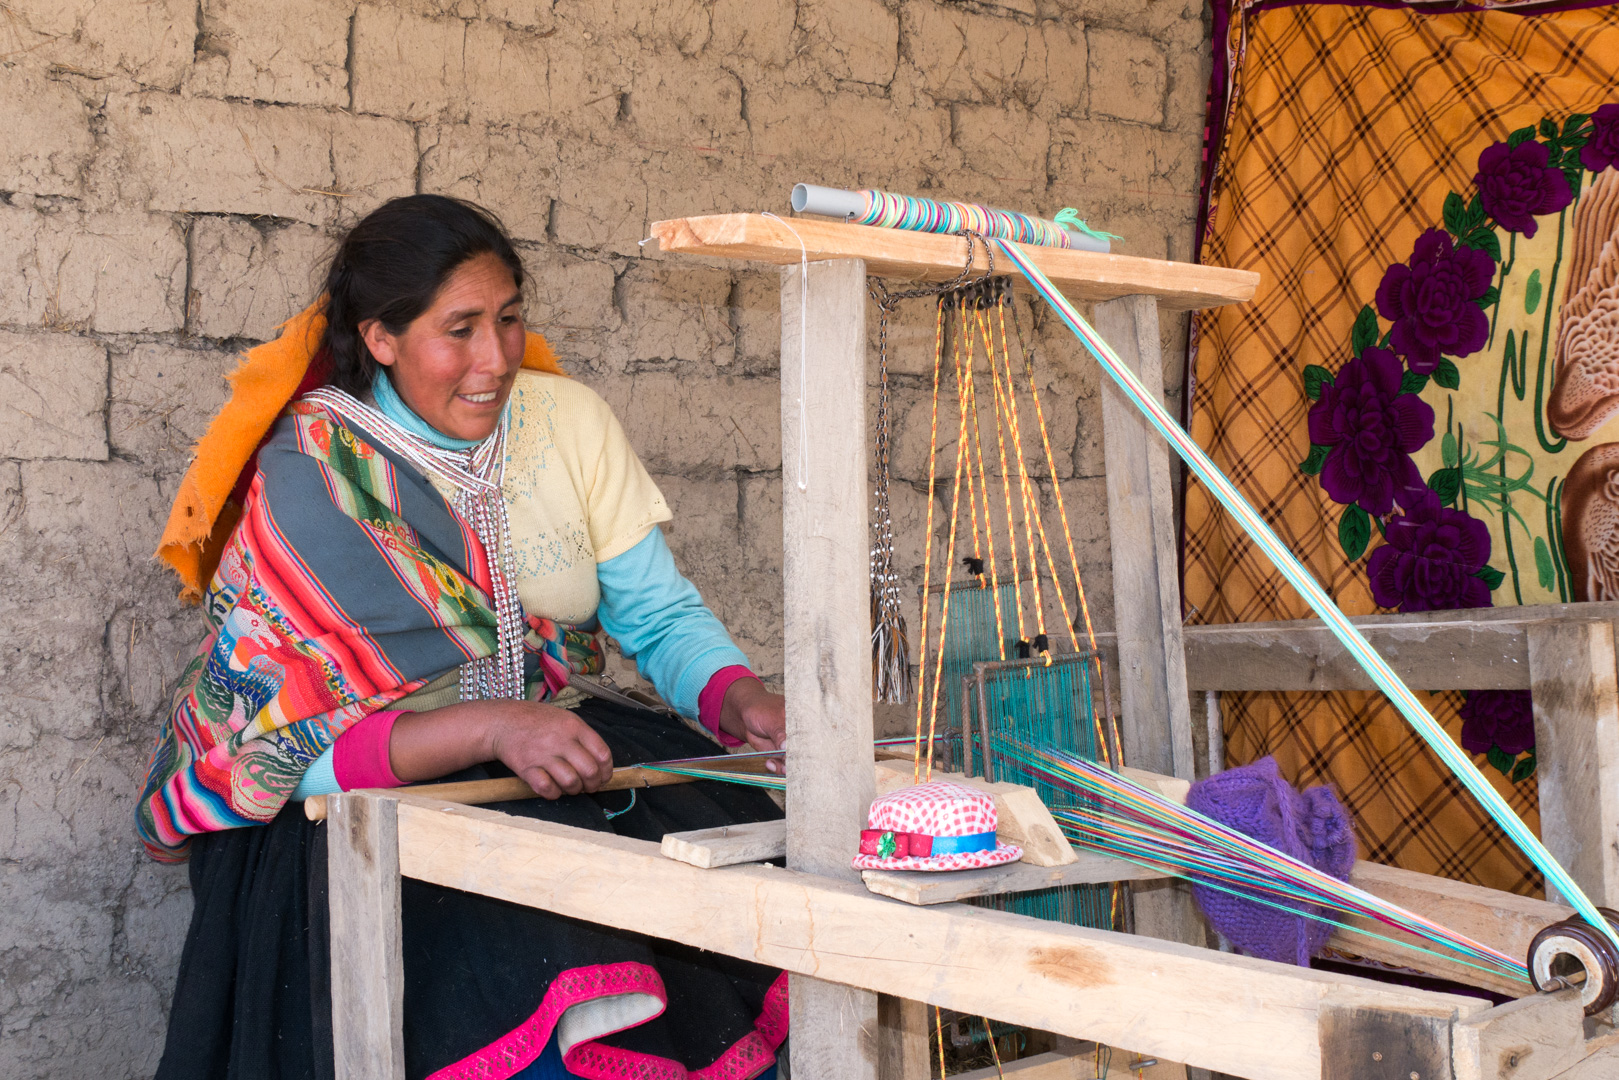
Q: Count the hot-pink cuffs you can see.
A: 2